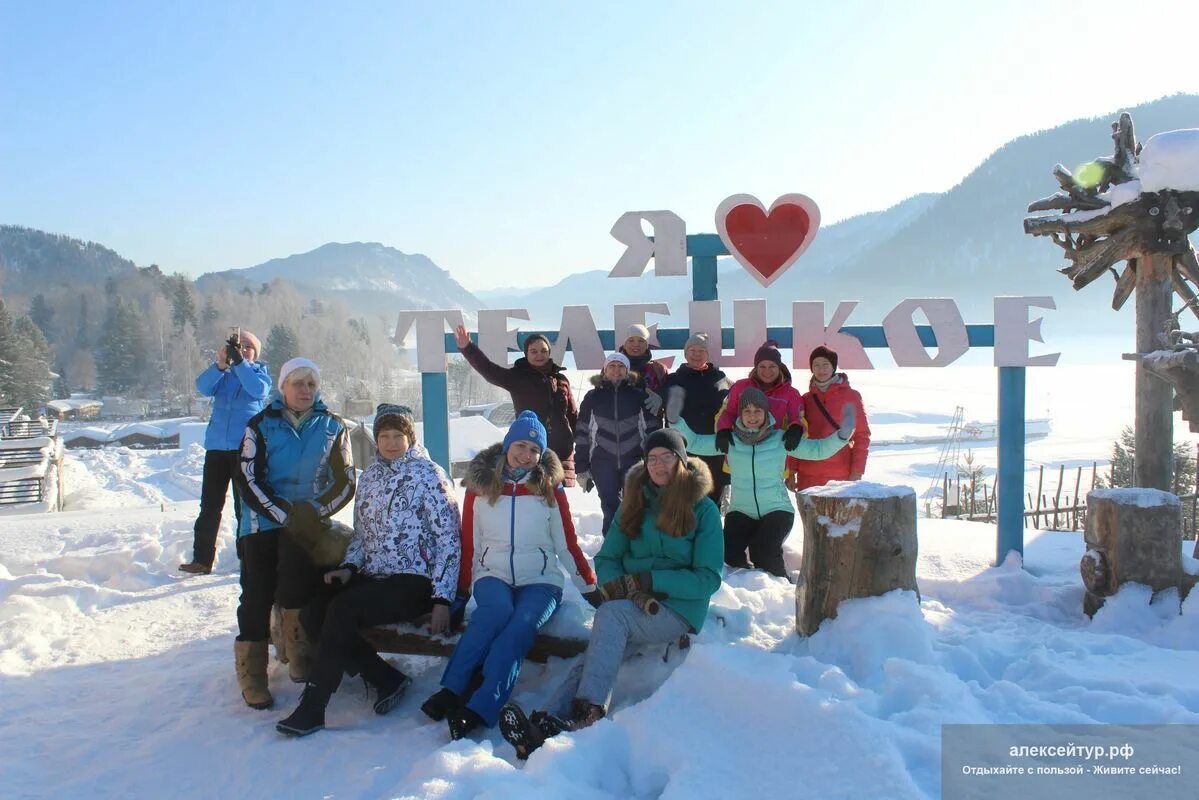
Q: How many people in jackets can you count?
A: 12